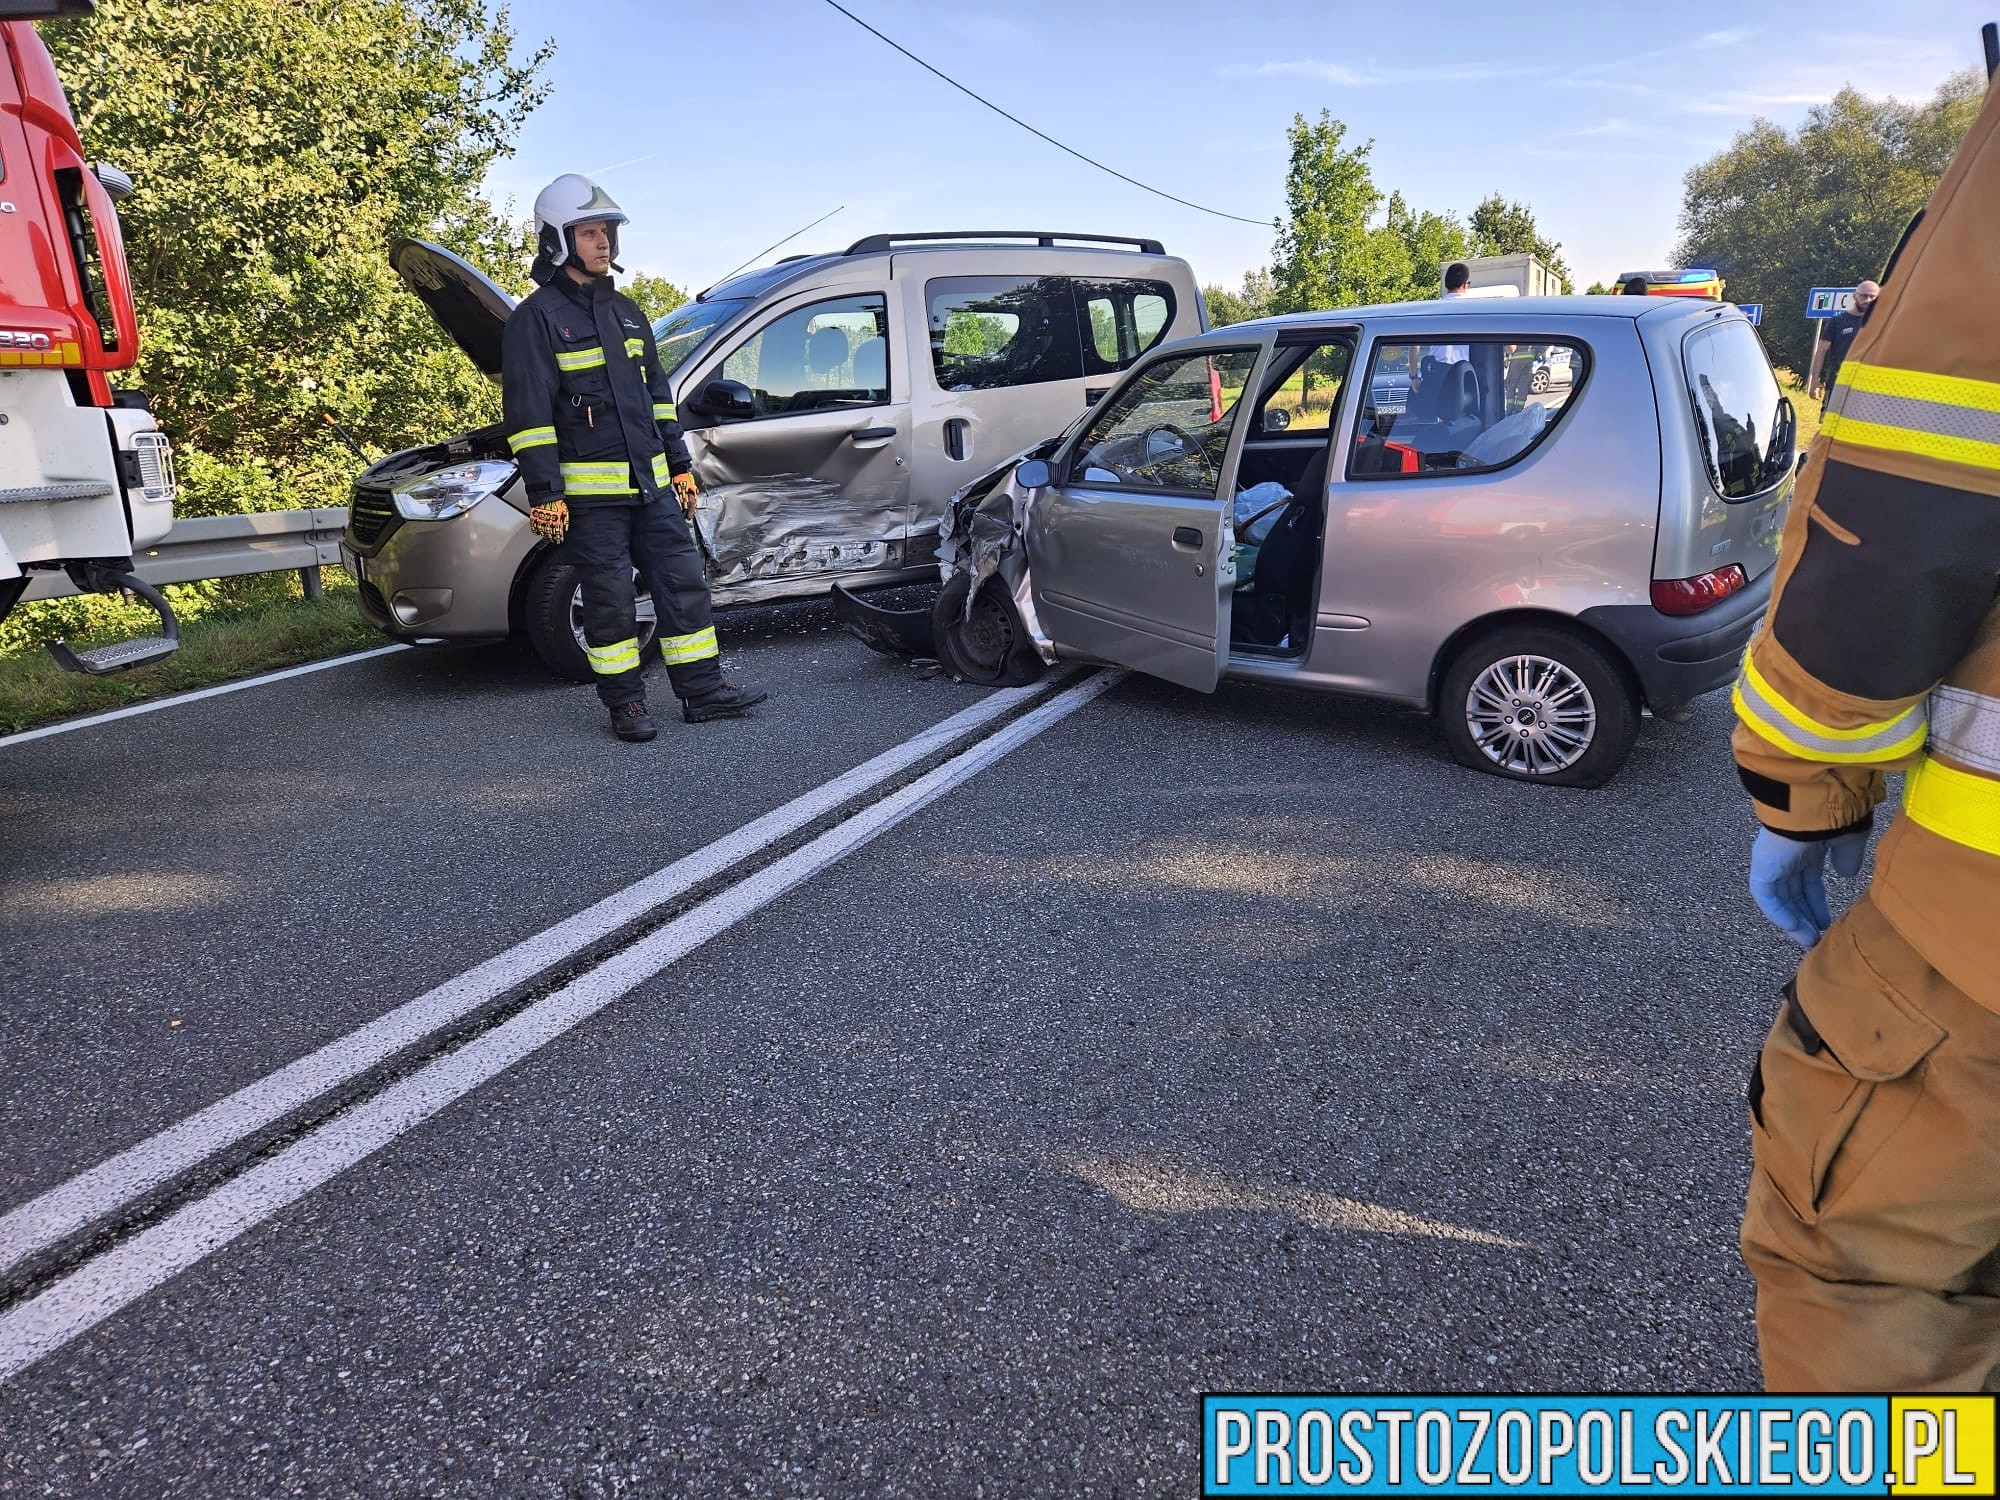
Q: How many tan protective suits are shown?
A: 1